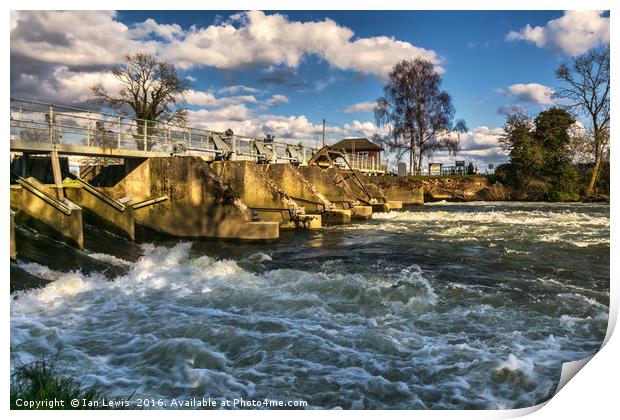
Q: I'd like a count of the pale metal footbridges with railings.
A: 1